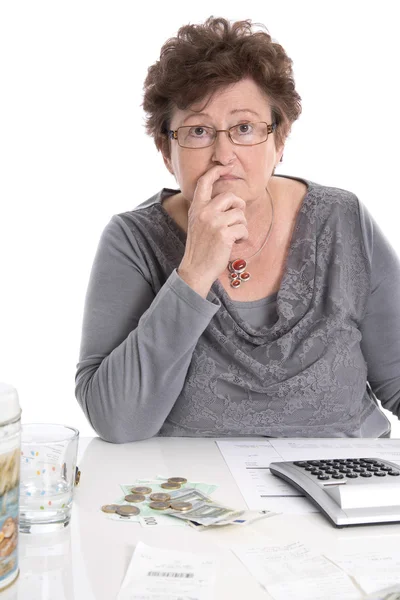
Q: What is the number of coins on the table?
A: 9